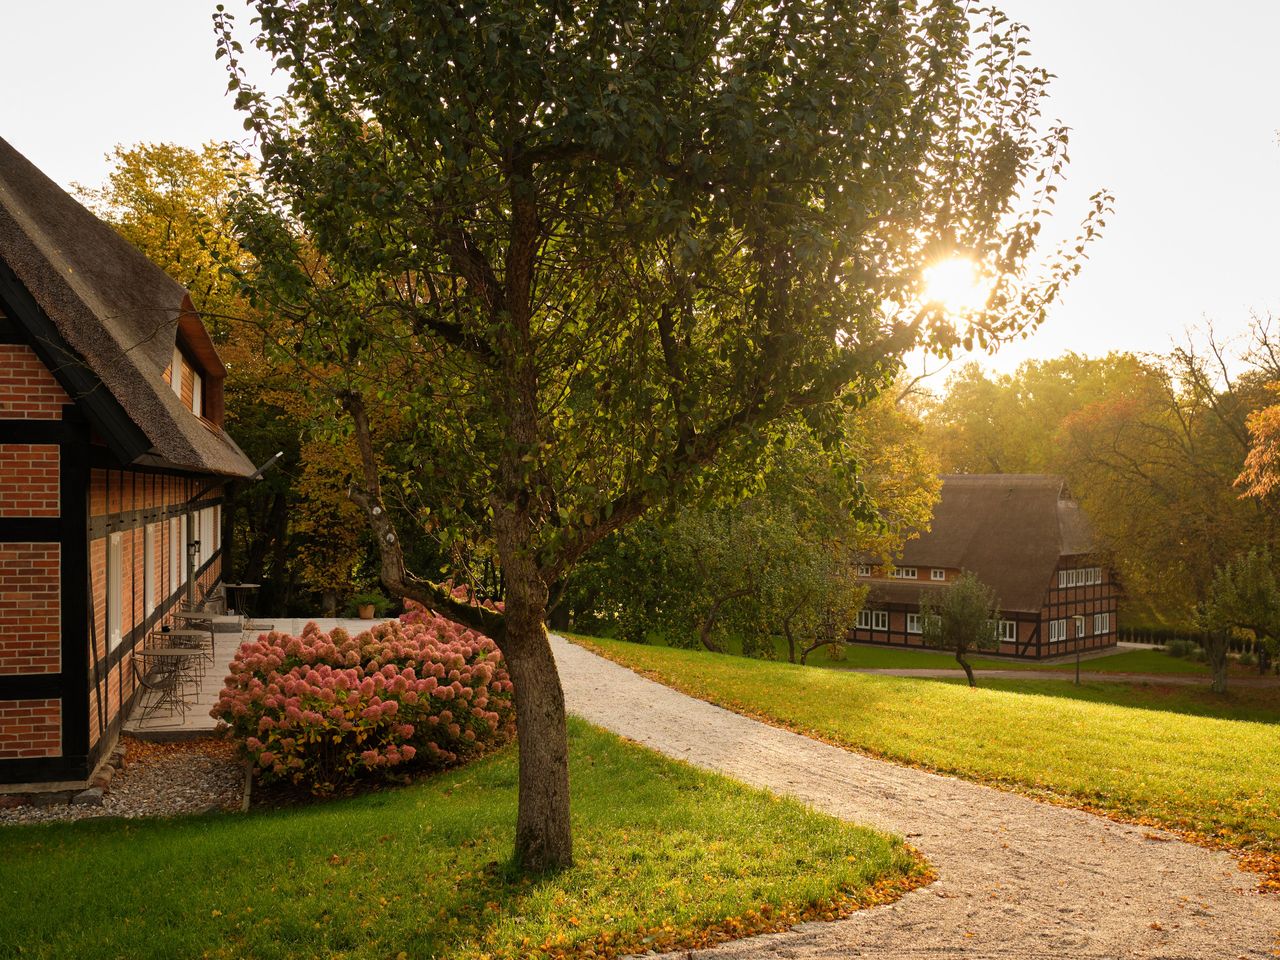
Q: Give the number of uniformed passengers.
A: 0